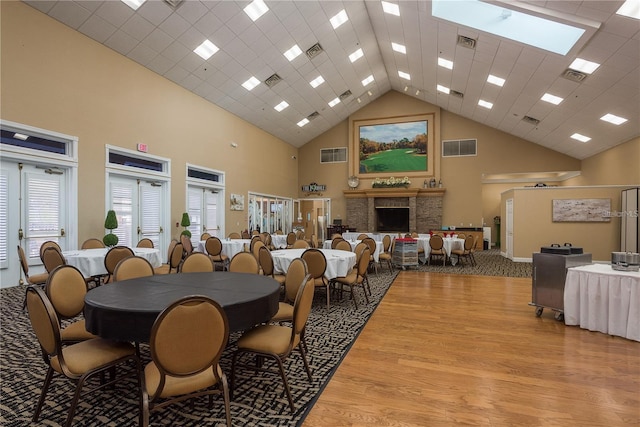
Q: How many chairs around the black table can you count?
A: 8